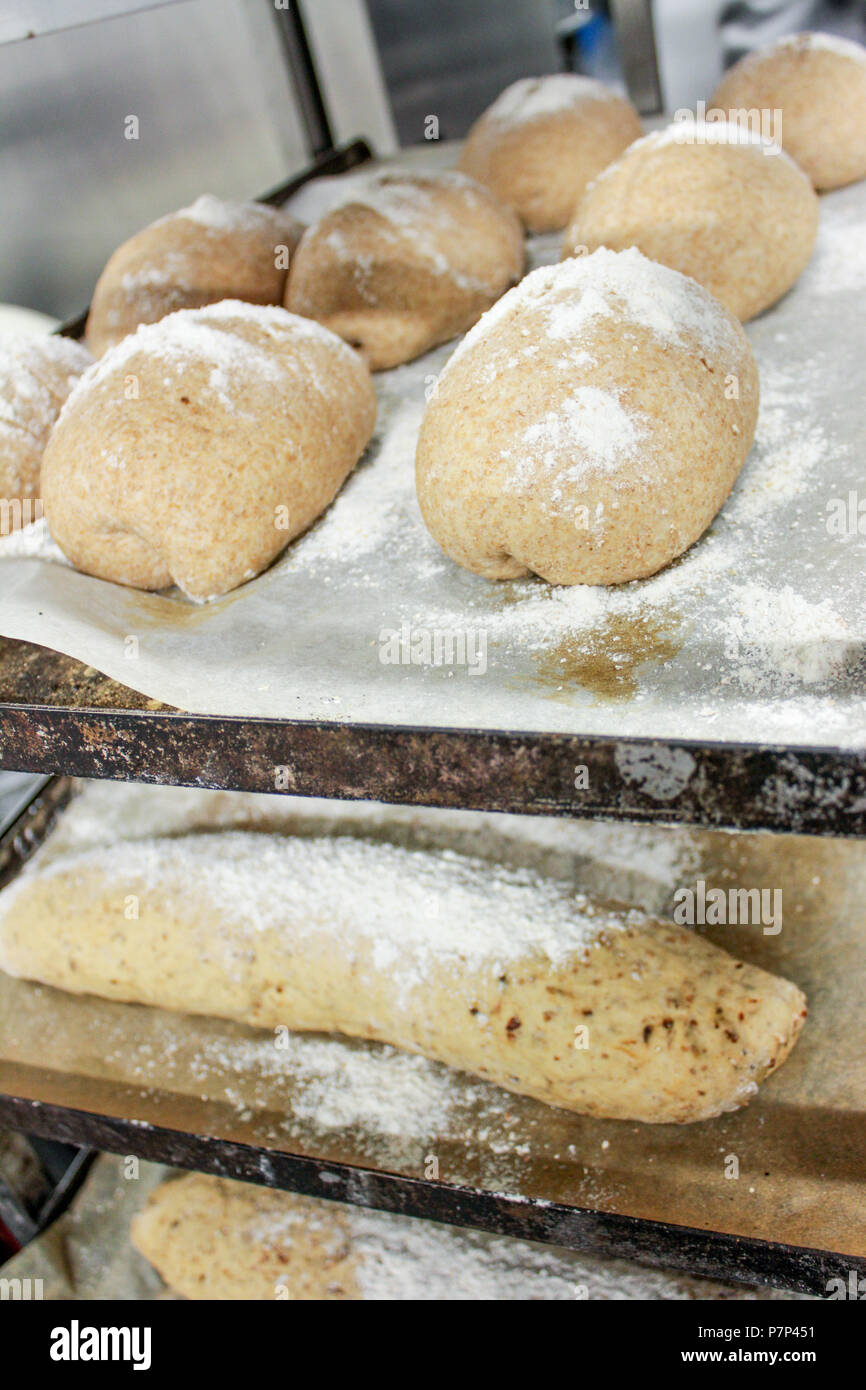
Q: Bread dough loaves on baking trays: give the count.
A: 10